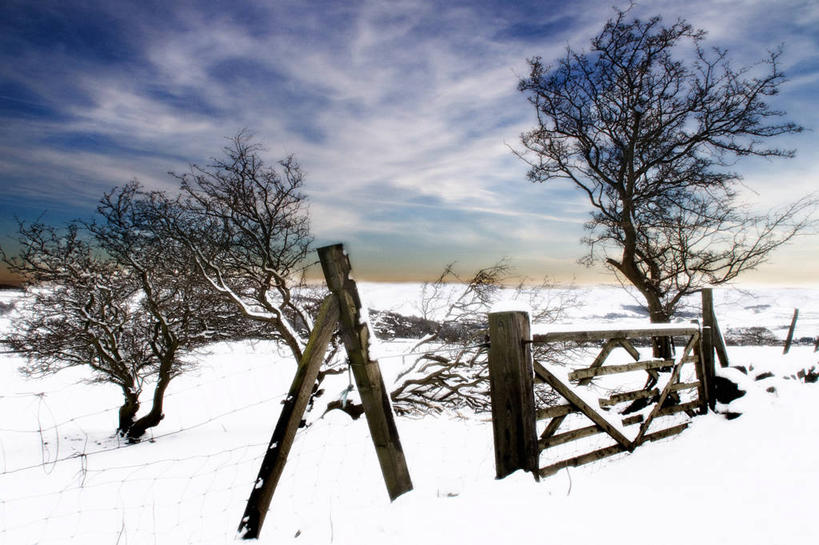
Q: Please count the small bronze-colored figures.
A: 0